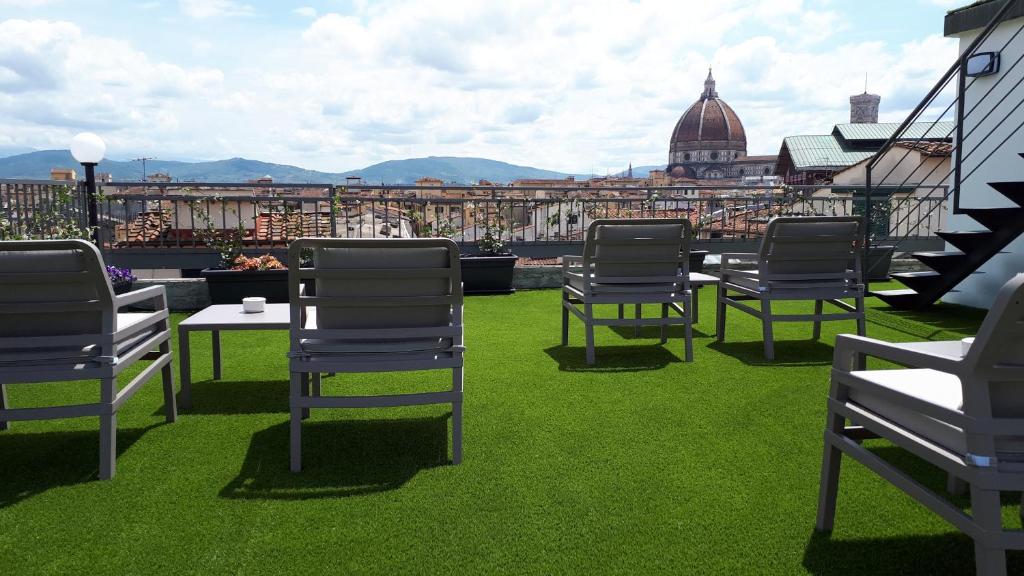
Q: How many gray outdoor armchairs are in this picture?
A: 5